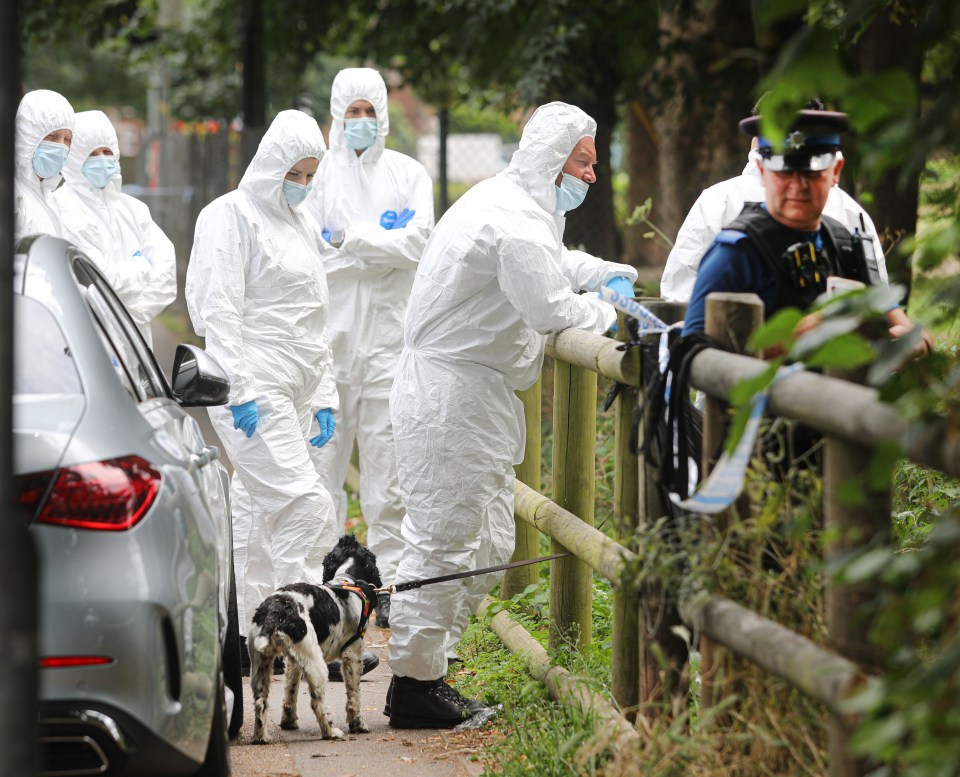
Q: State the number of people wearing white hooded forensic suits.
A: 6